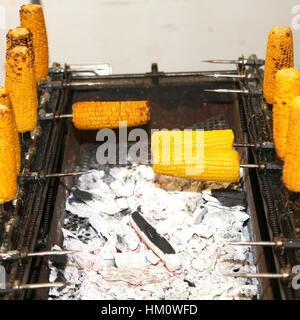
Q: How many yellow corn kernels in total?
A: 11